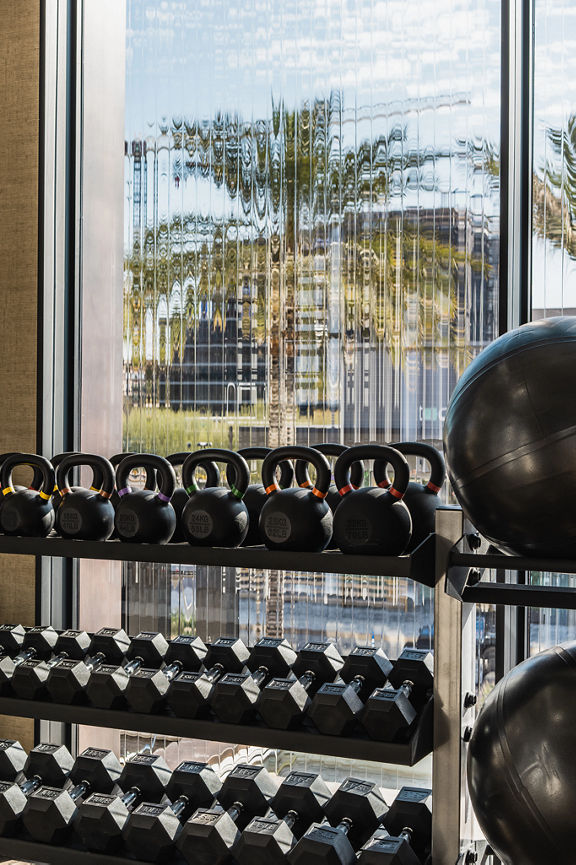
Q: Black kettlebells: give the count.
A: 13